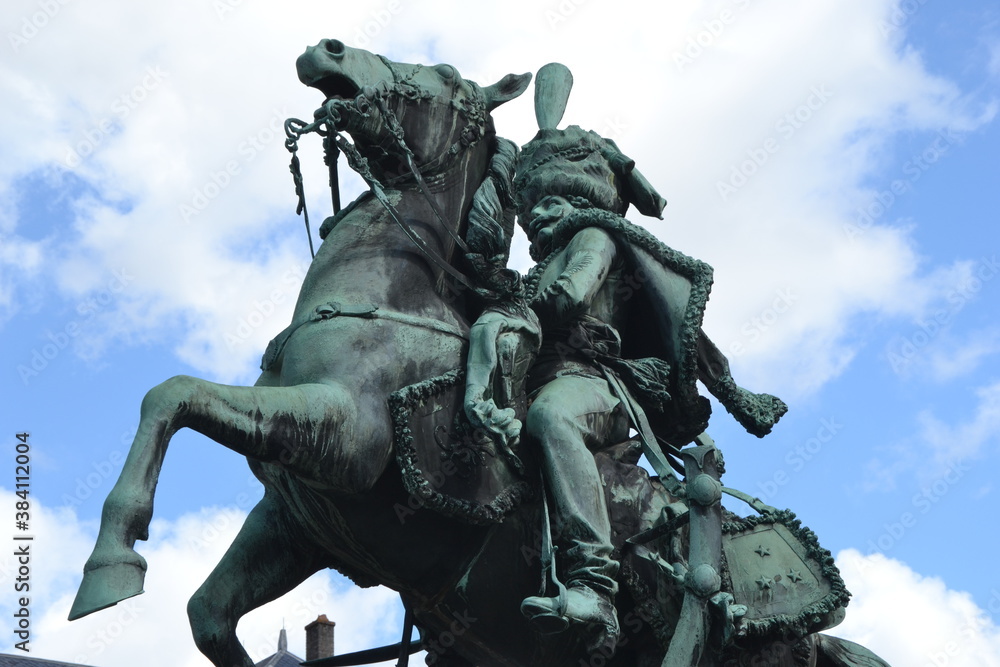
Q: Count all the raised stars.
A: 3